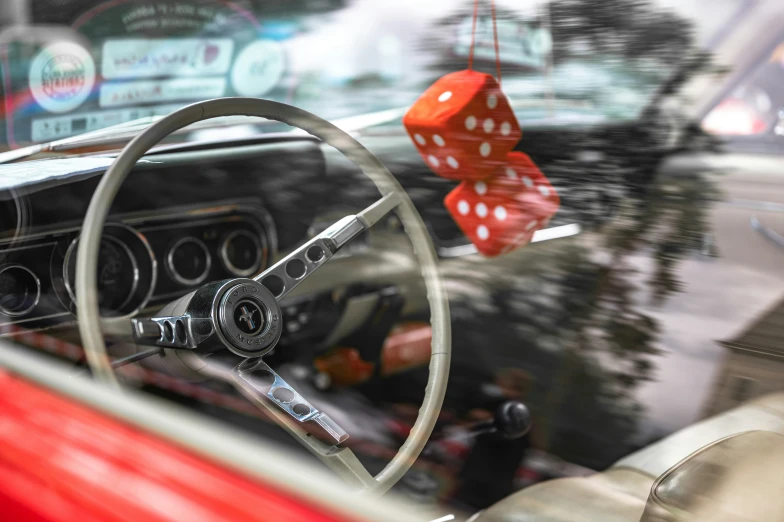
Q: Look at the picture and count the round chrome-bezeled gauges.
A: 4